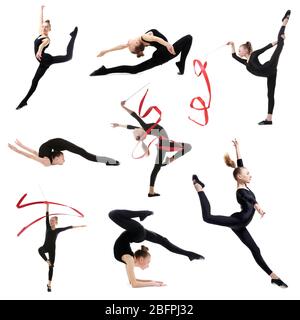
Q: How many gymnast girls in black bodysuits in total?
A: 8